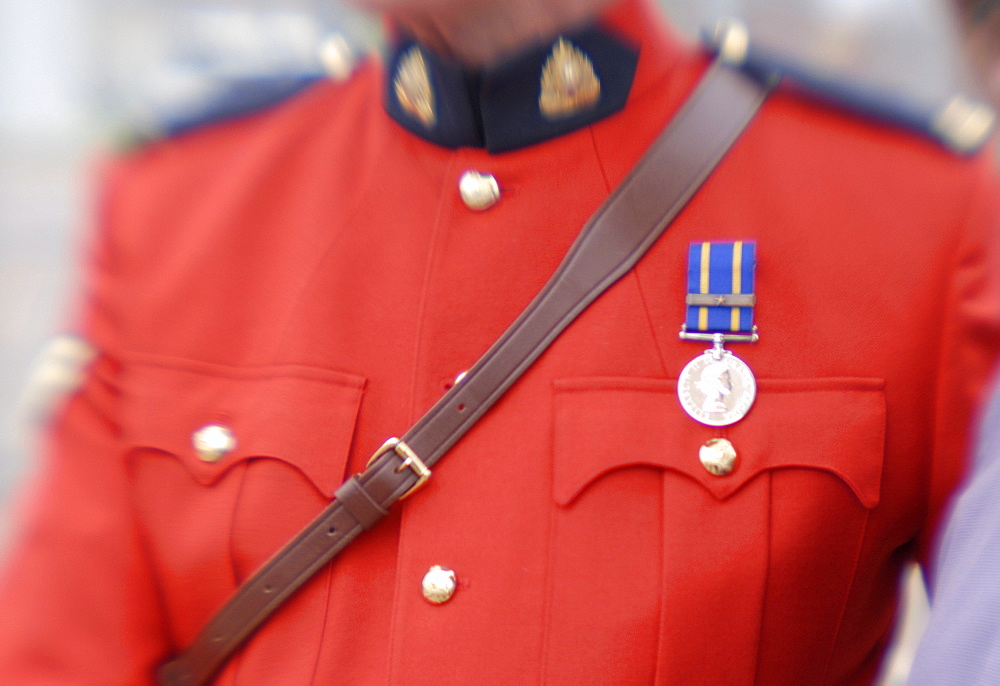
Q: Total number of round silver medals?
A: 1